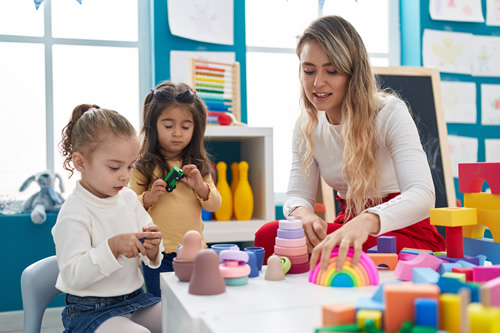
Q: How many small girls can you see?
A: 2